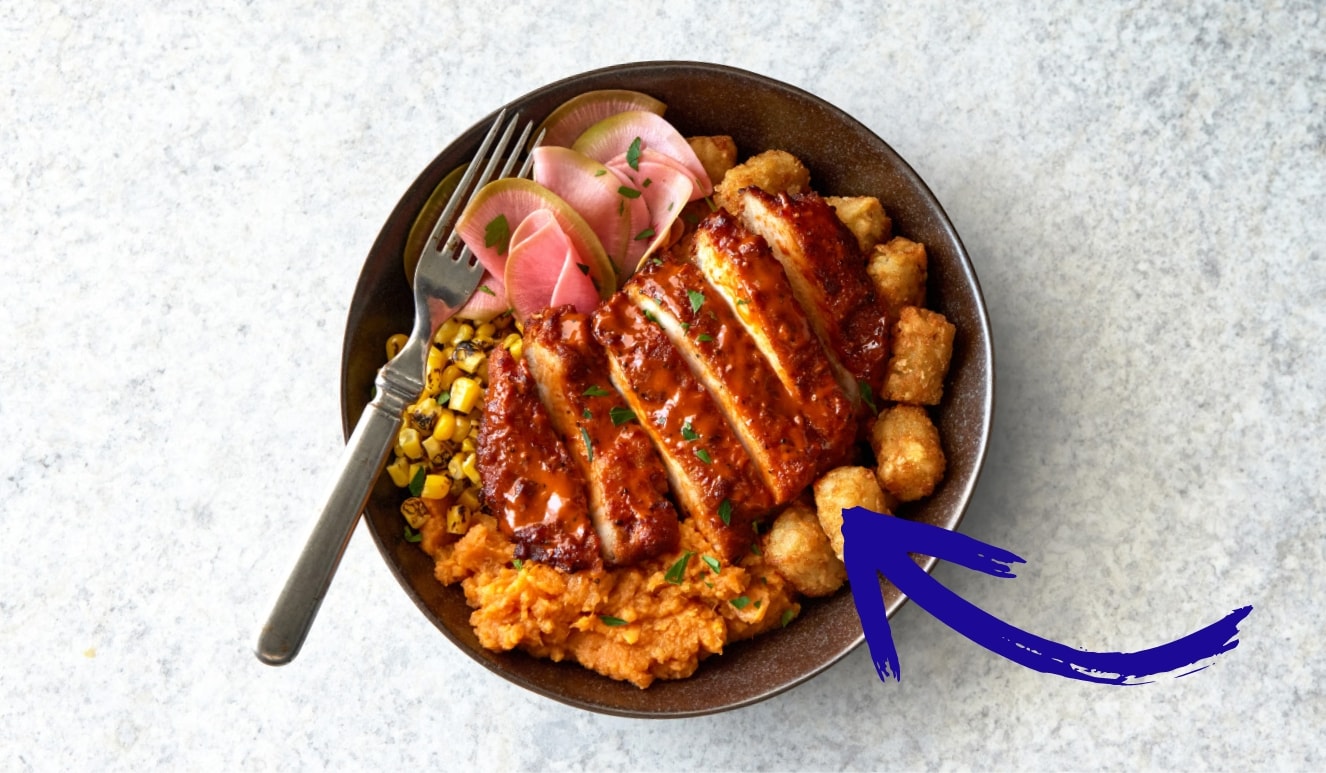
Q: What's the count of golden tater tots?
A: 8